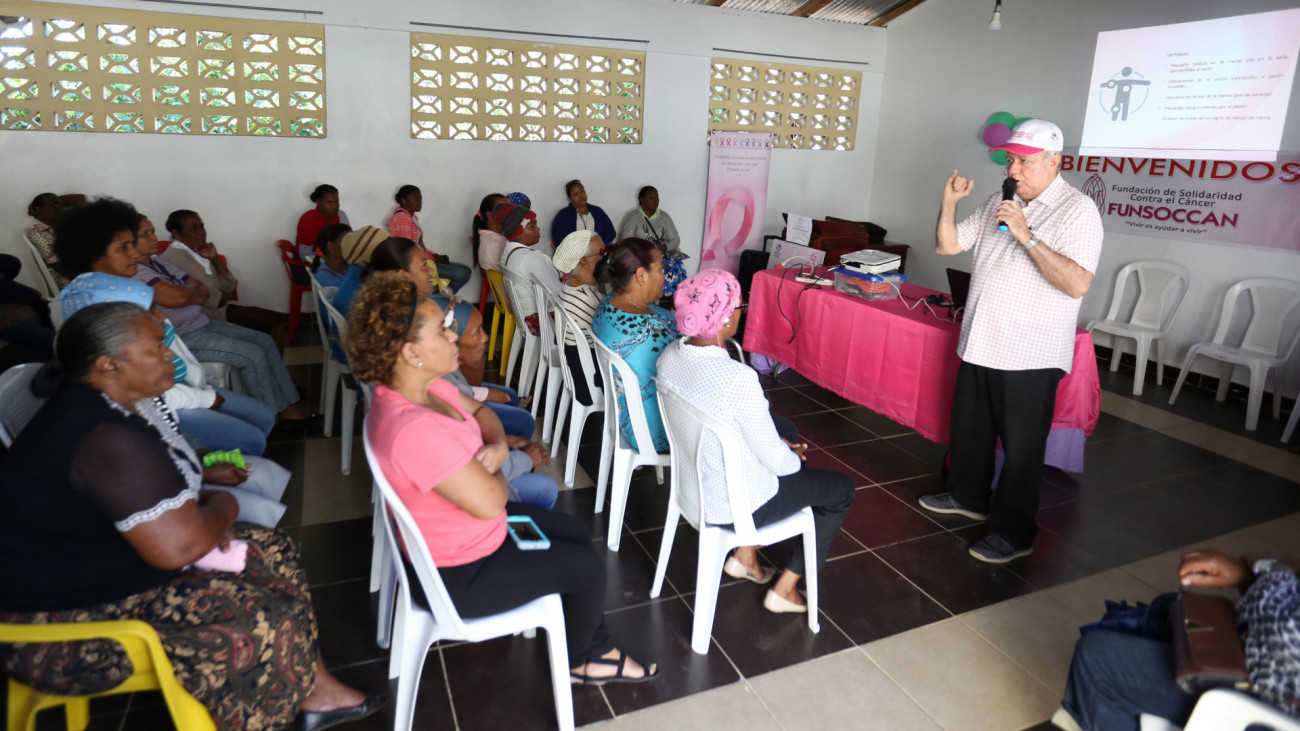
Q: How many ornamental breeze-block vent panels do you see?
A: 3